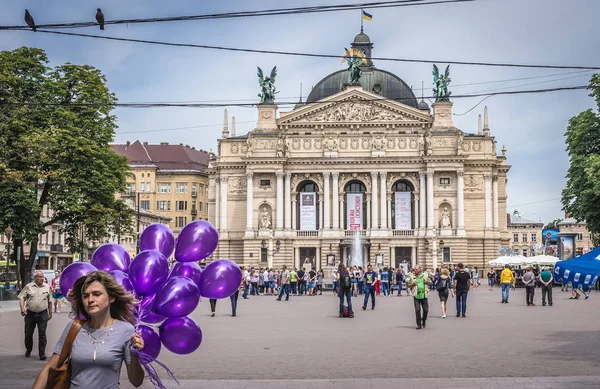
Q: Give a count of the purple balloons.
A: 12